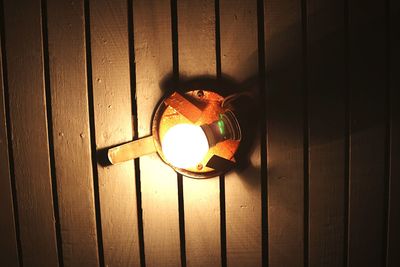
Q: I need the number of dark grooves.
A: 10